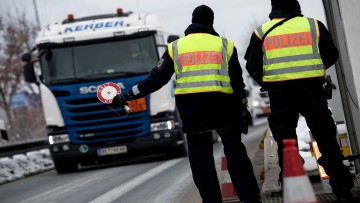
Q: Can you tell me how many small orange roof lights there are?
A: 2